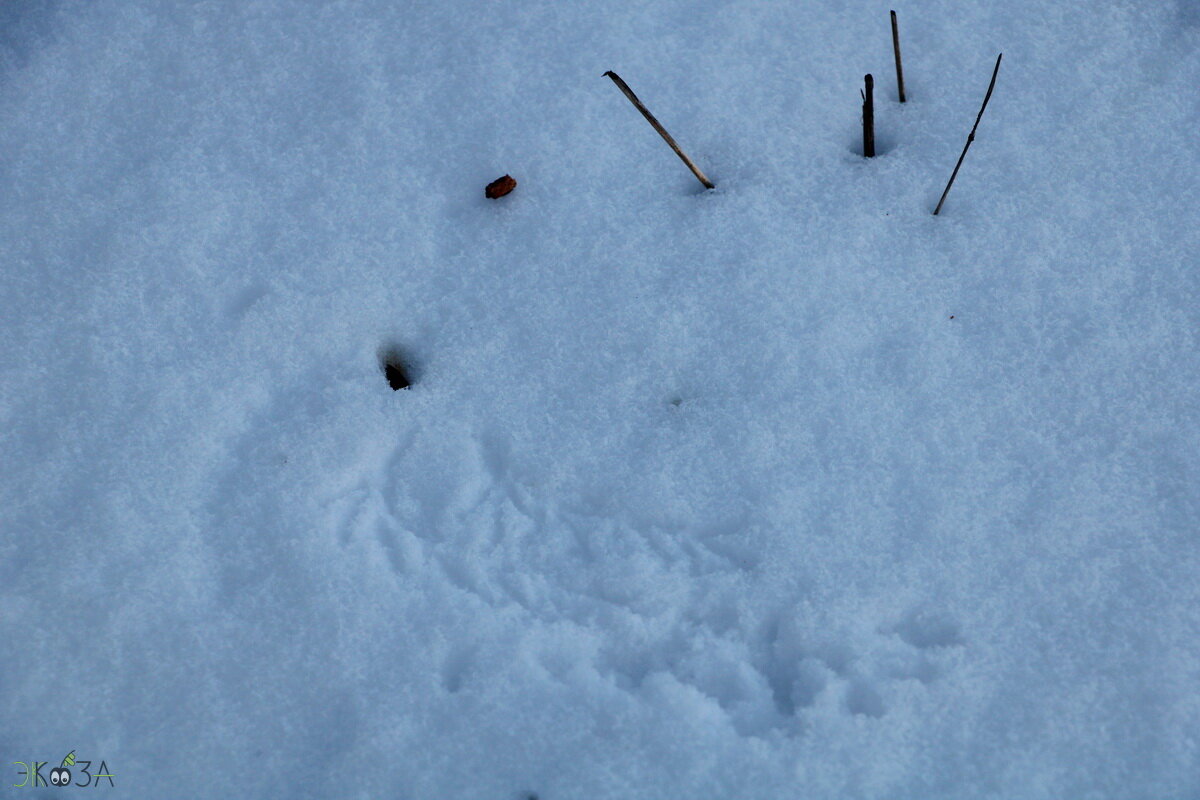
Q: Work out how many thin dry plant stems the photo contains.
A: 4